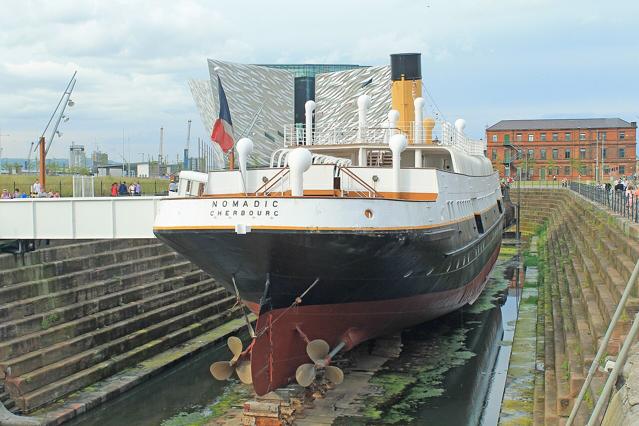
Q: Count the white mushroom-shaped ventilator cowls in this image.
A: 8